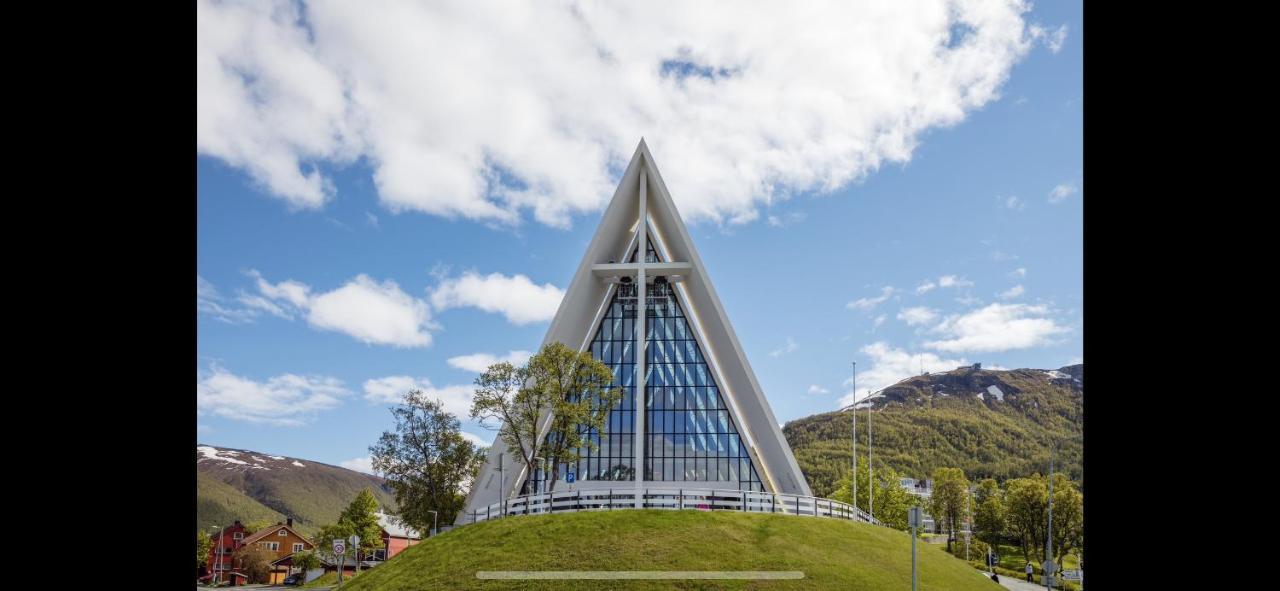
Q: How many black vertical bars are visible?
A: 2